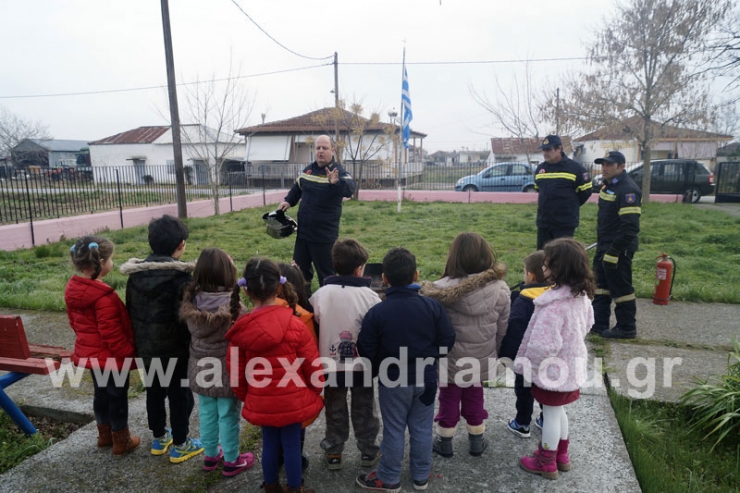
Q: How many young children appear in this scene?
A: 10